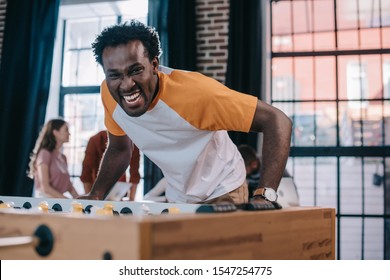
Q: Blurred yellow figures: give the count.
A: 5